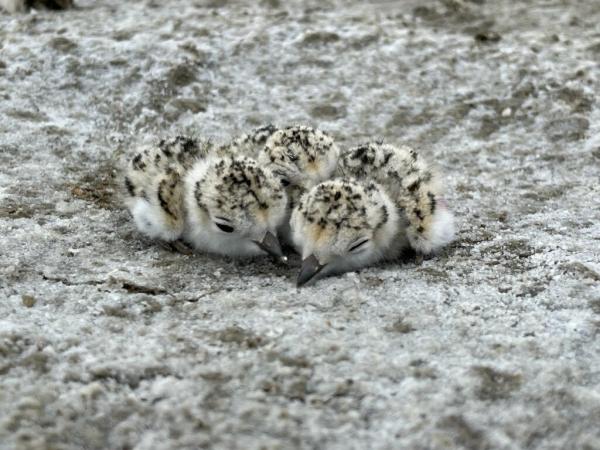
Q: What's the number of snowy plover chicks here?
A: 3